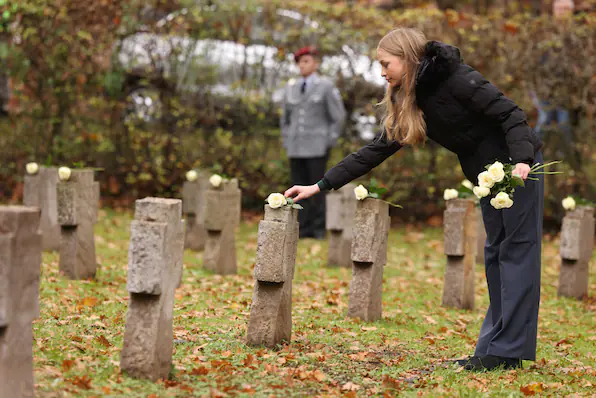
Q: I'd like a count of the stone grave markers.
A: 12